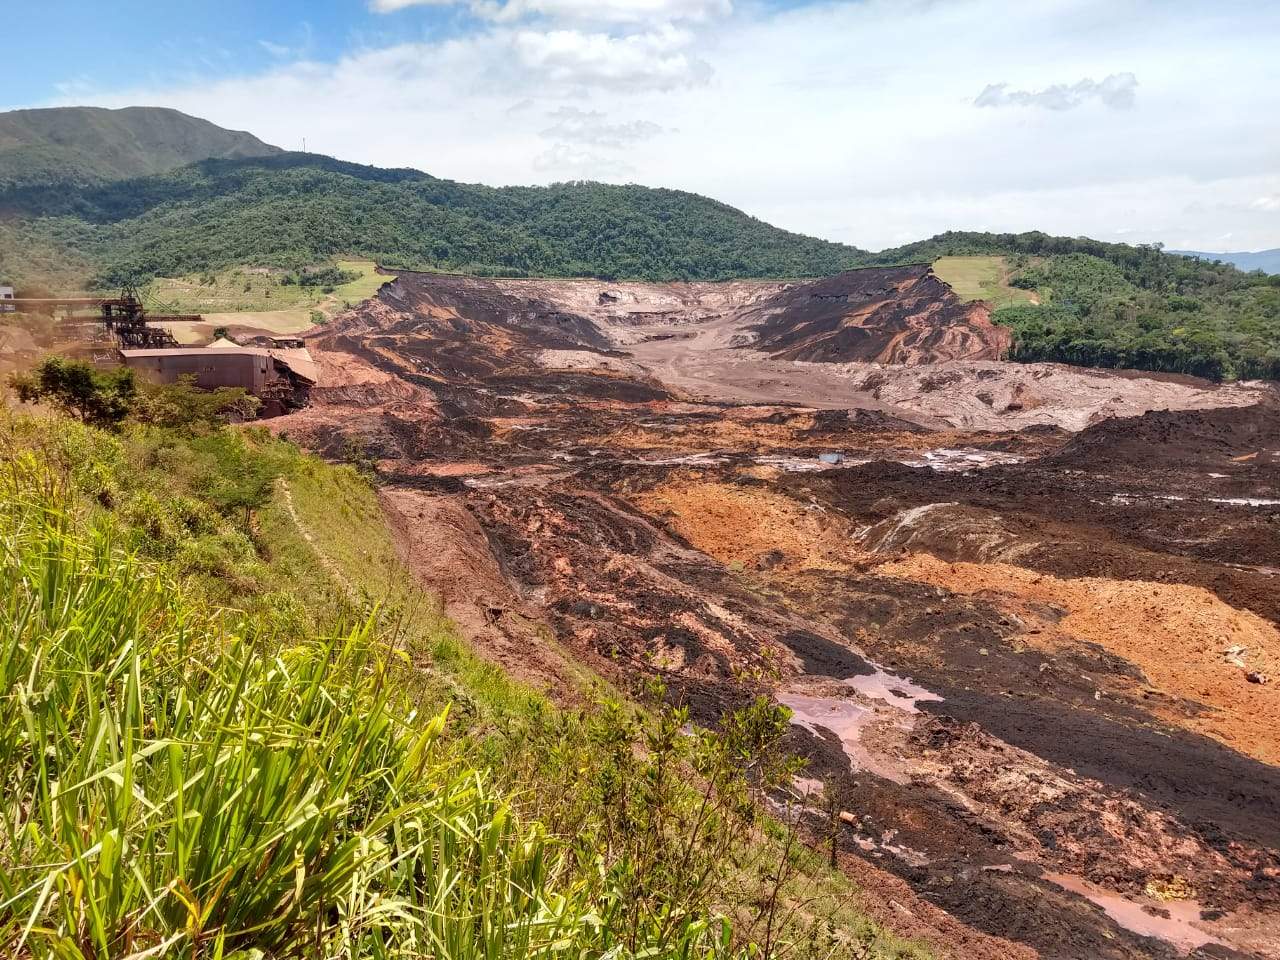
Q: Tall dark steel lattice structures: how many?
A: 1